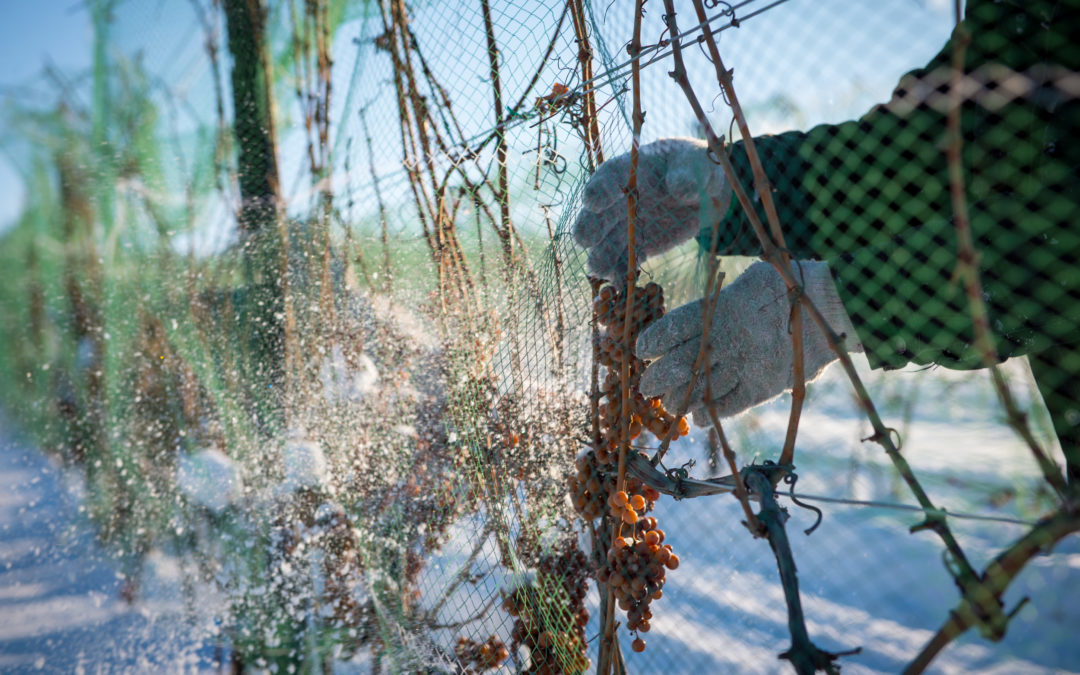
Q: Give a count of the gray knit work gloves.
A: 2